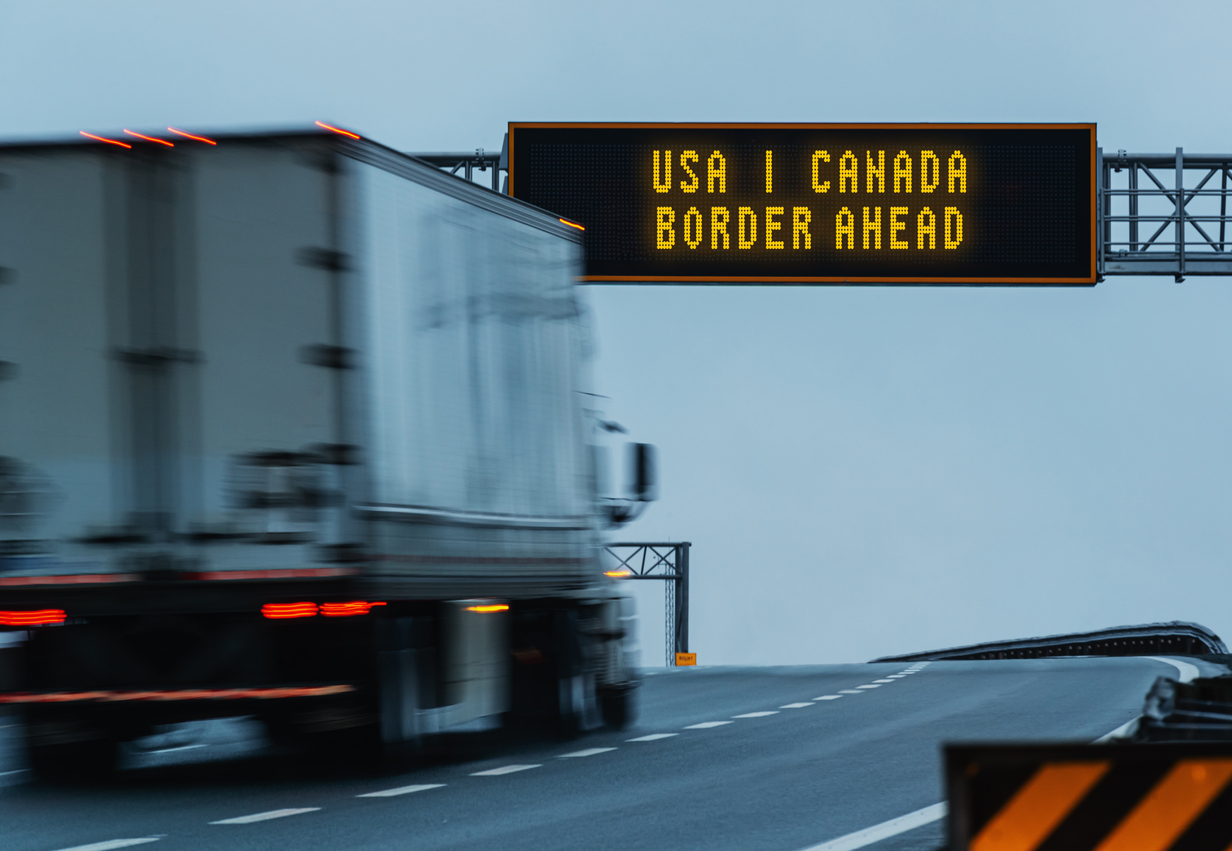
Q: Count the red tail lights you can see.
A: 3